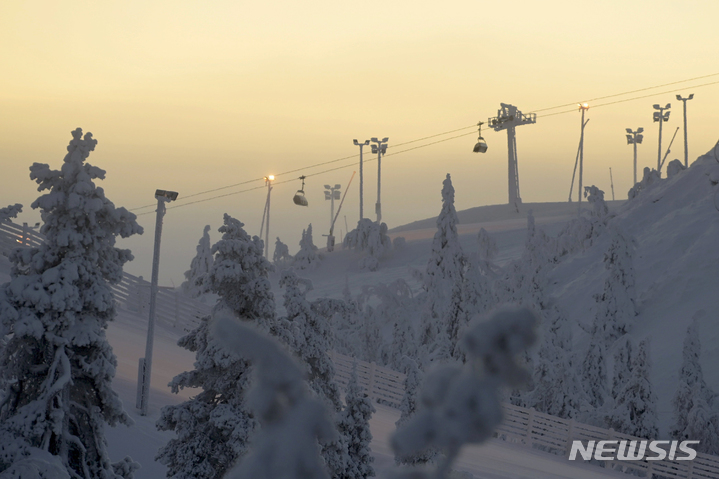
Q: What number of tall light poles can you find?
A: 9